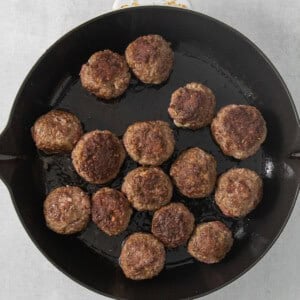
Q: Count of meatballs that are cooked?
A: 15